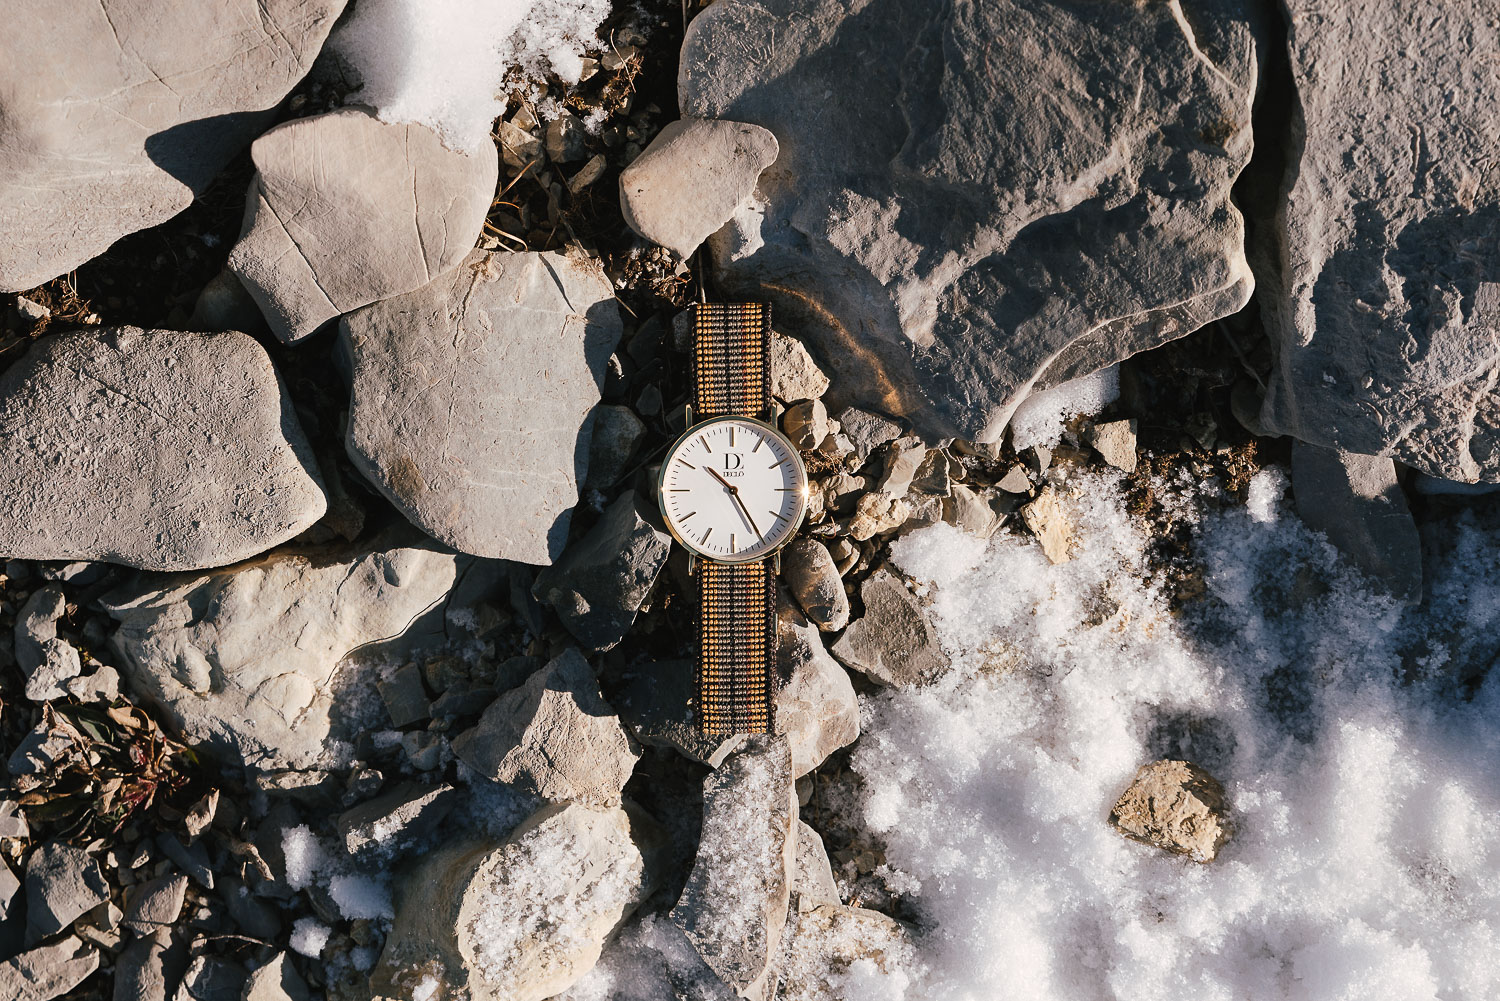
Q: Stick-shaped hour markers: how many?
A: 12